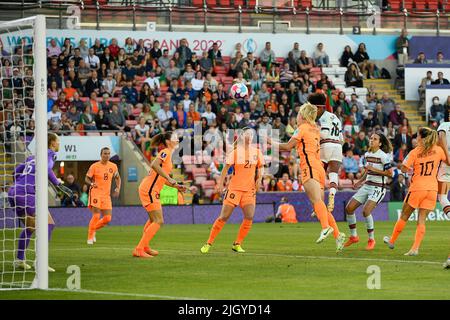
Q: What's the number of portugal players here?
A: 3